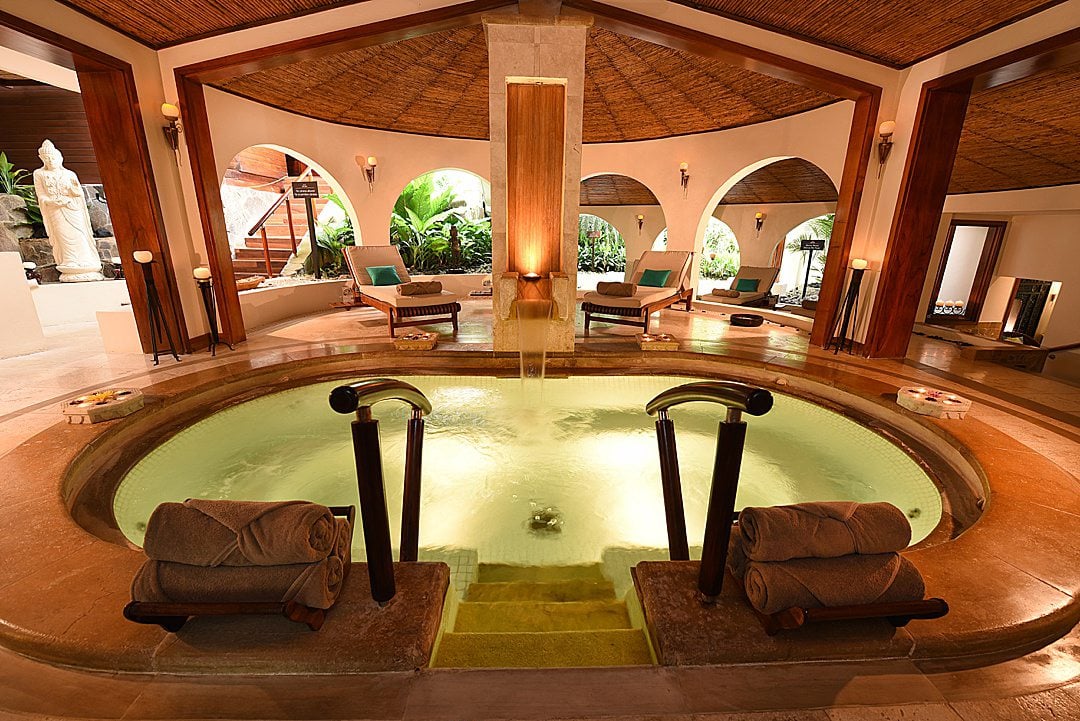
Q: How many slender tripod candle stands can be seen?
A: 3